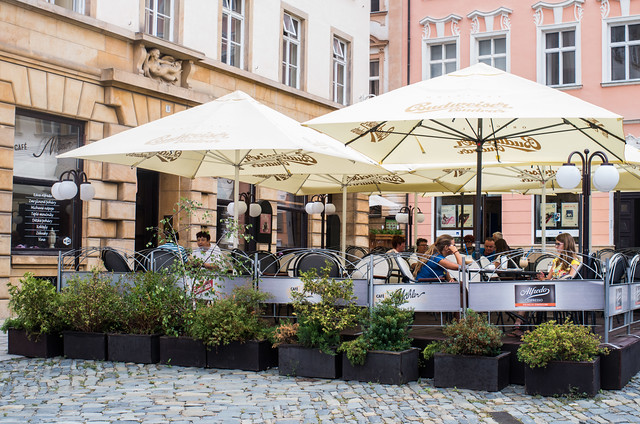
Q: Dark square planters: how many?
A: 9